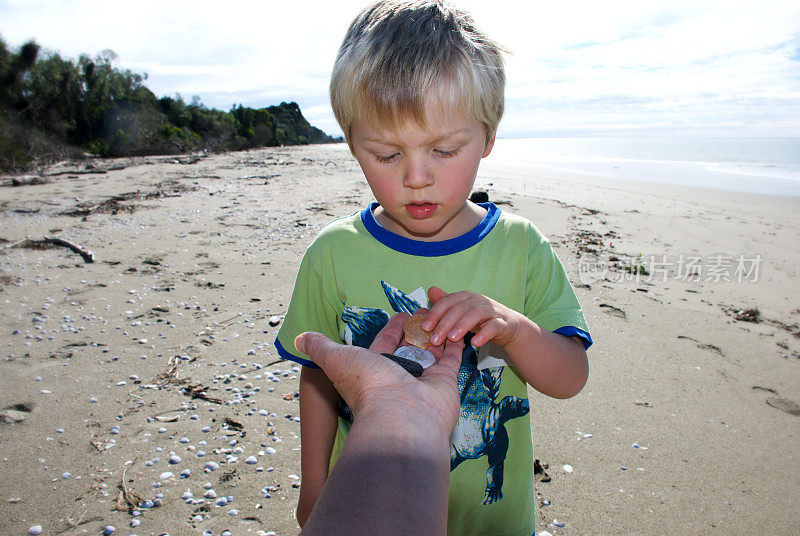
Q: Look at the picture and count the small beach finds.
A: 3